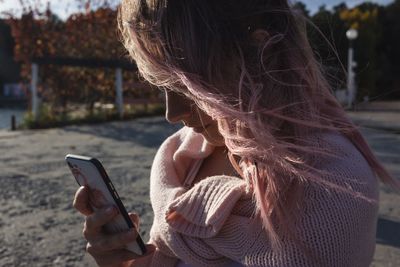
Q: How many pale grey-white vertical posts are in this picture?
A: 3